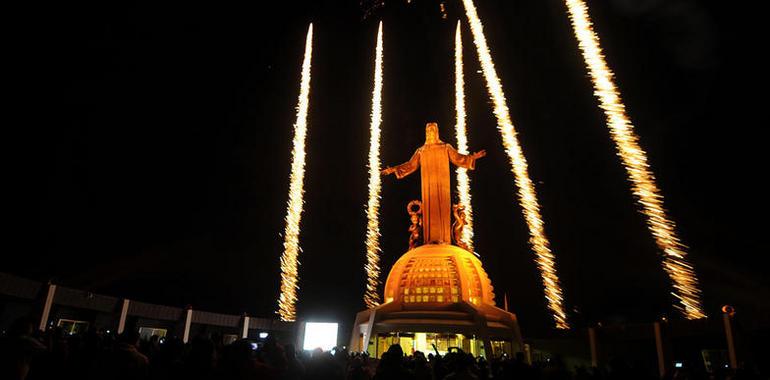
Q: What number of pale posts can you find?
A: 4